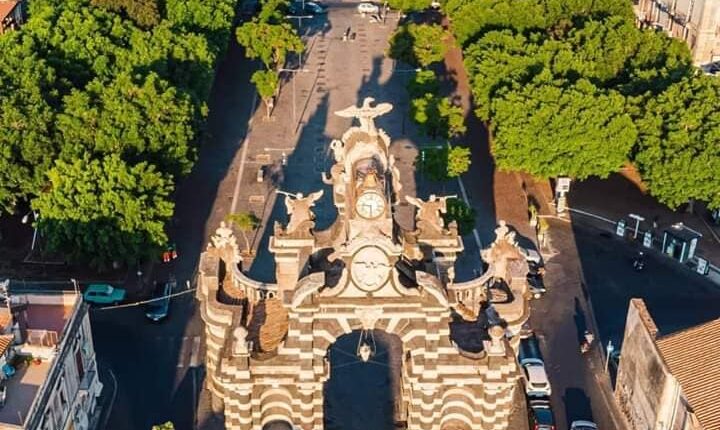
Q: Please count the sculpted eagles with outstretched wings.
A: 1